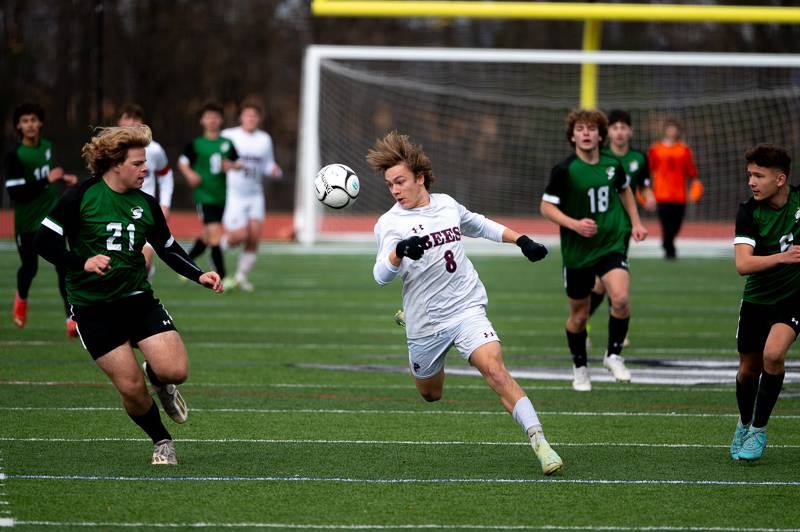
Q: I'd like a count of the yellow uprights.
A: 1